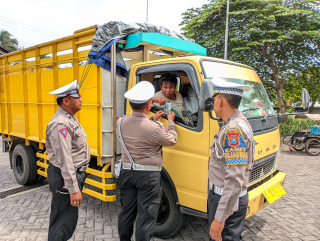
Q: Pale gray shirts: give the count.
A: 3